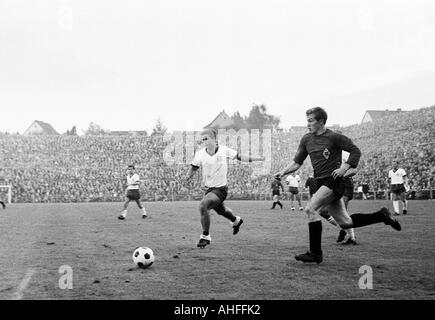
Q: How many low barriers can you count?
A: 1